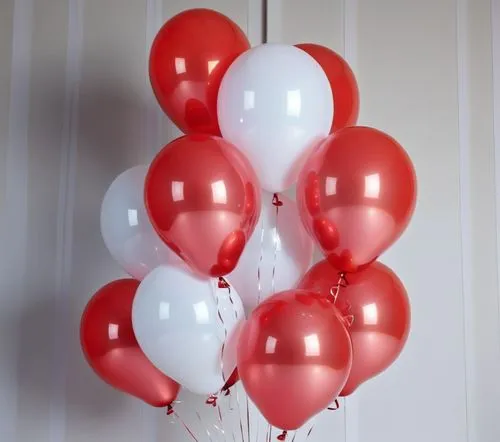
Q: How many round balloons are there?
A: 11